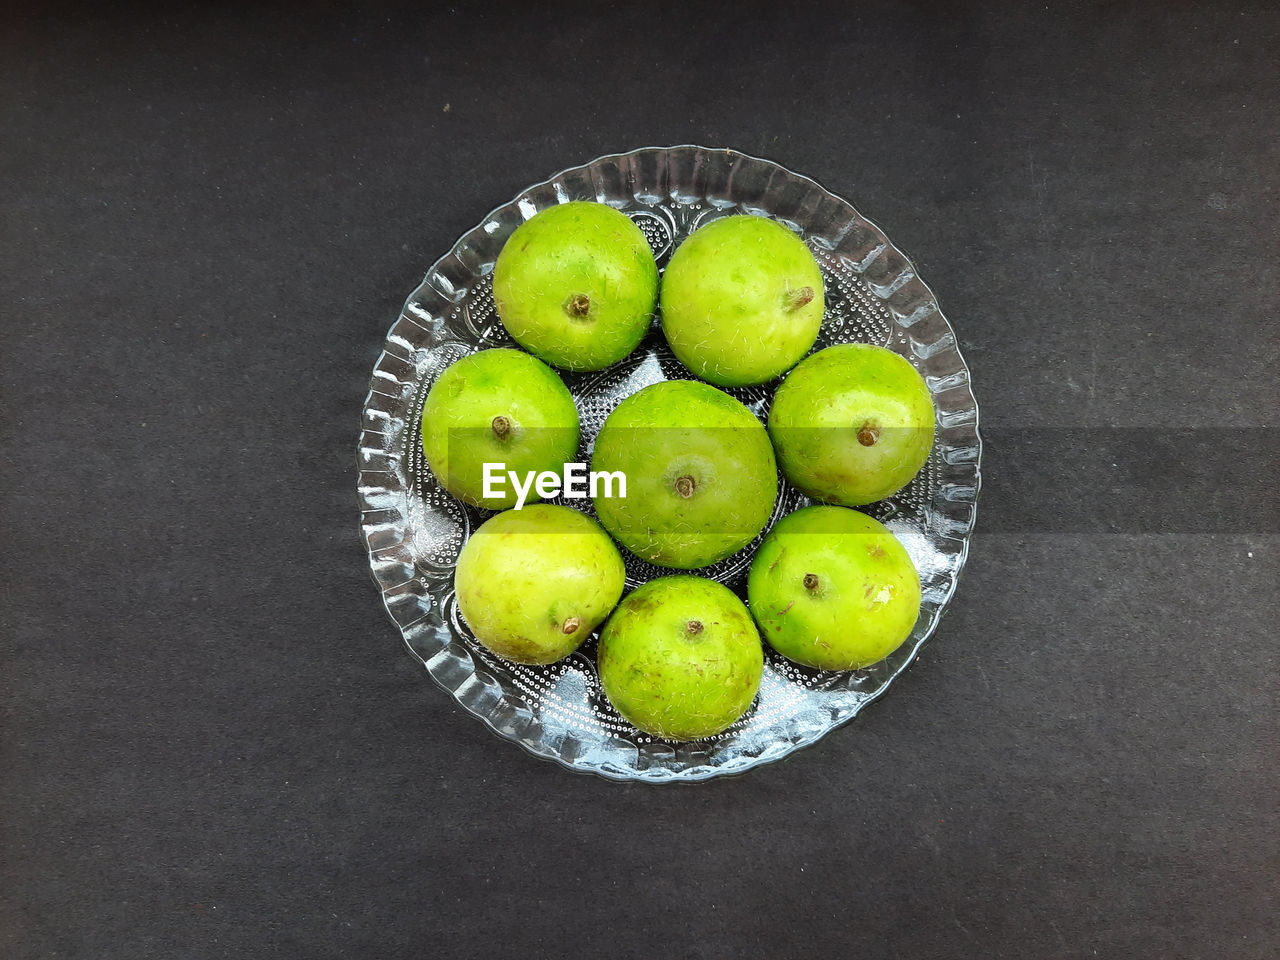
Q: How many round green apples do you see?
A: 8